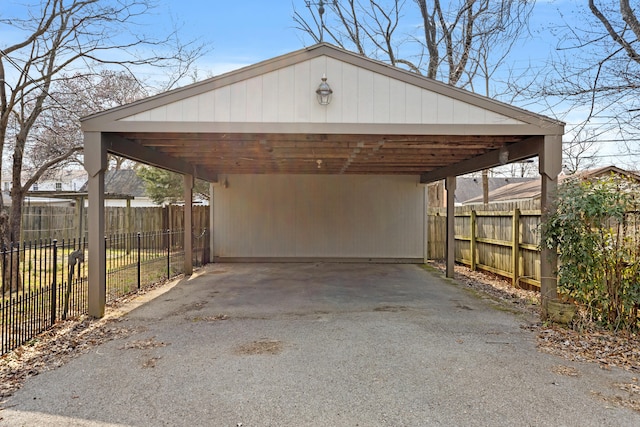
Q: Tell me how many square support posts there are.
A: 4